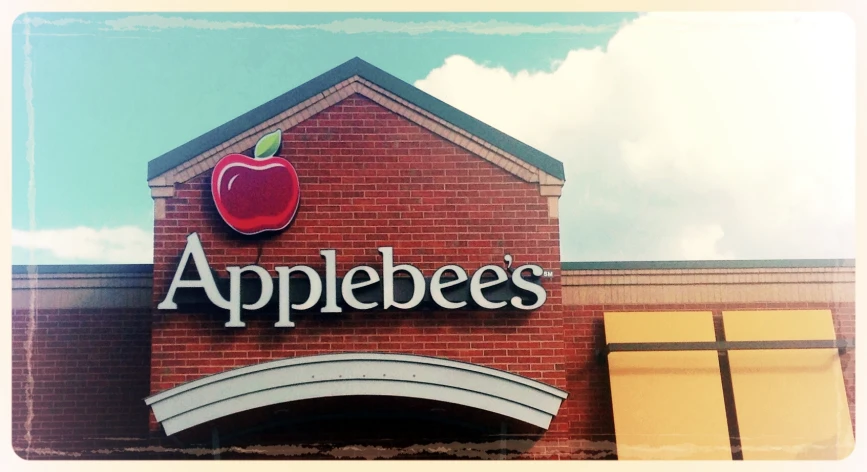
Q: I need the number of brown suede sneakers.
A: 0